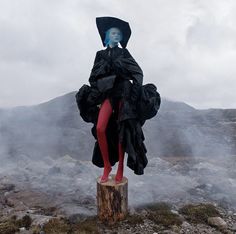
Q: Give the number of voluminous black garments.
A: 1